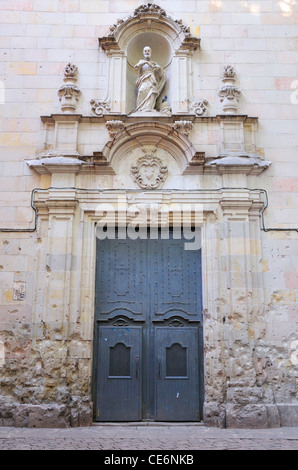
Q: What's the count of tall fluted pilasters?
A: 2